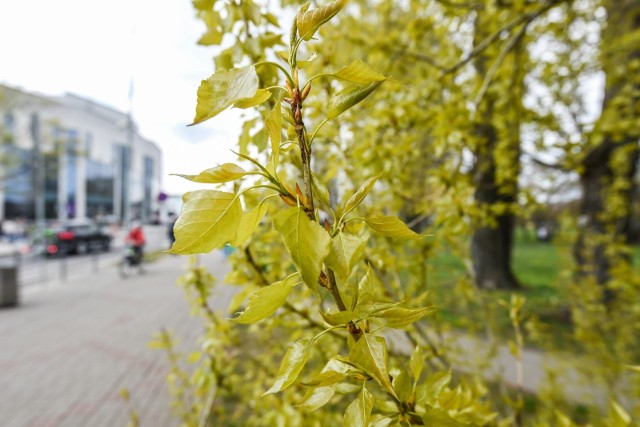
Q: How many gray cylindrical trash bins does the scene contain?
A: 1